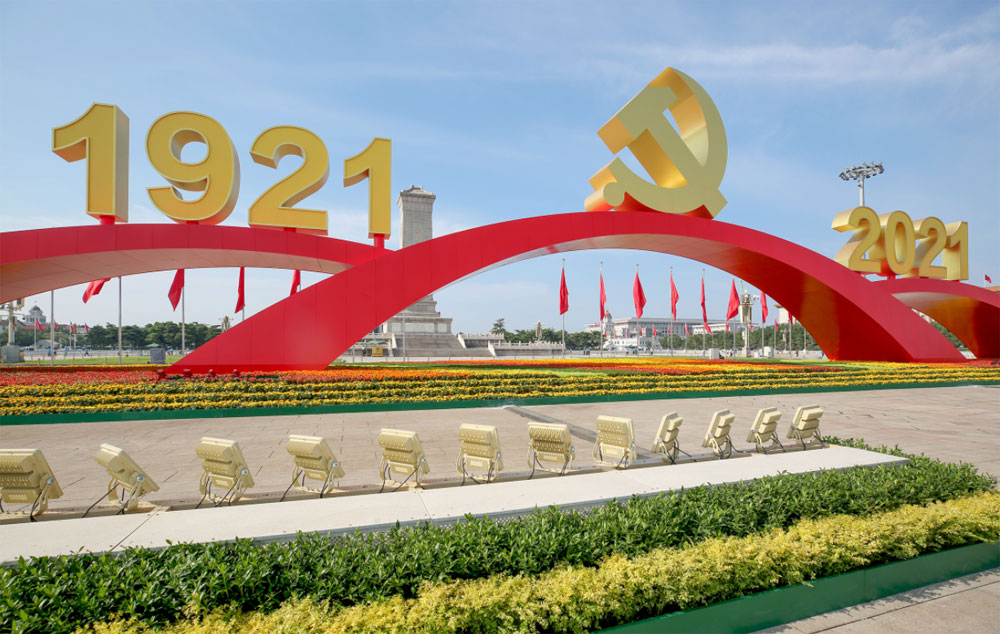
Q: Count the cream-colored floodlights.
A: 12